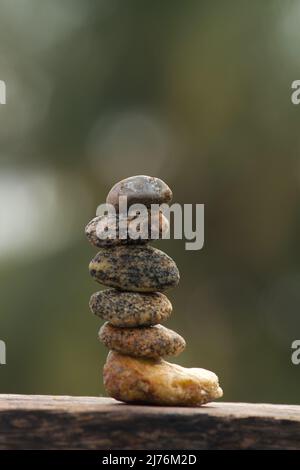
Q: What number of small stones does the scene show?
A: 6